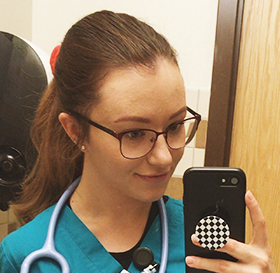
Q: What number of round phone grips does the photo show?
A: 1